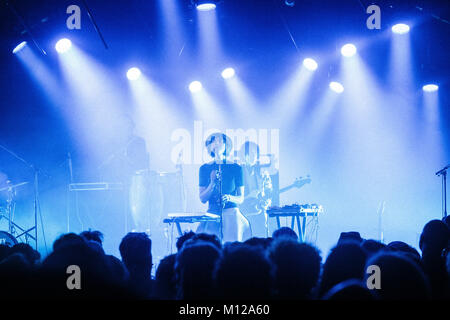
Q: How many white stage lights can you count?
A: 11